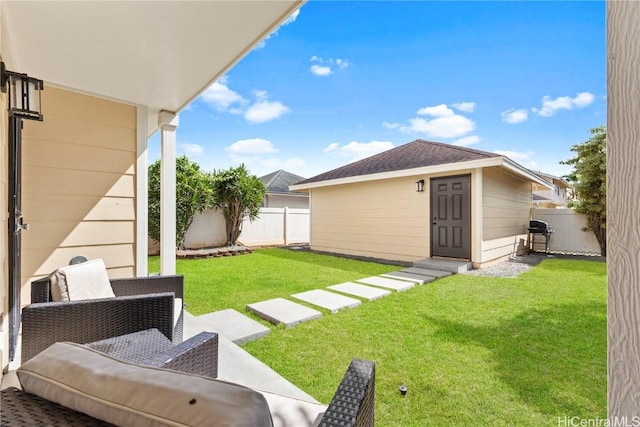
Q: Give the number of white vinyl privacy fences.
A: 2